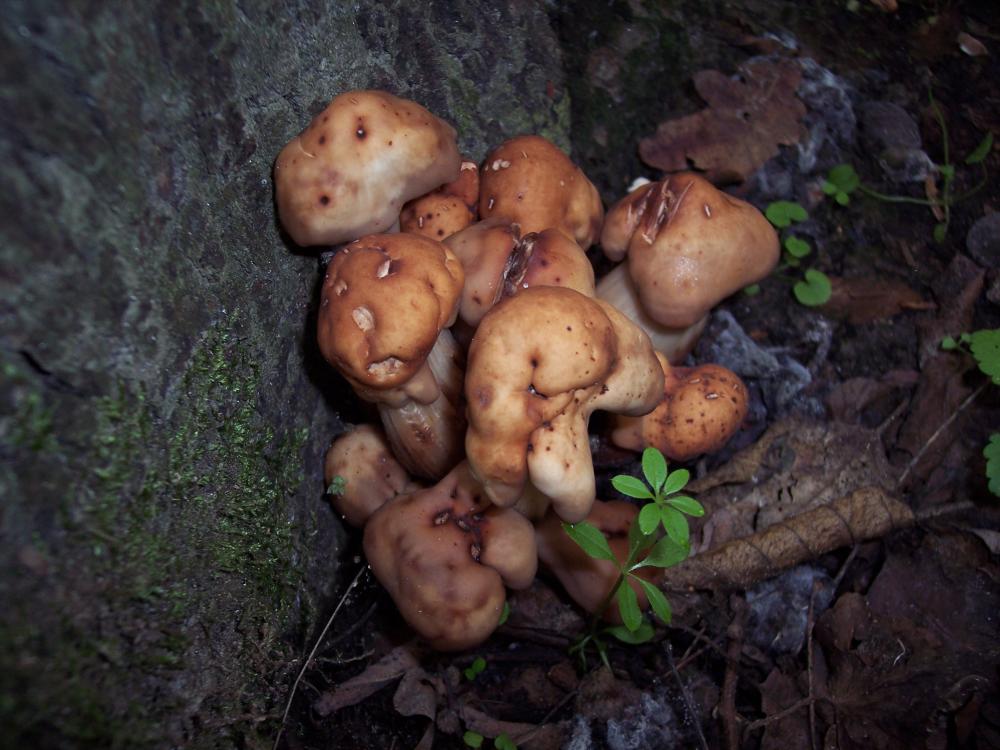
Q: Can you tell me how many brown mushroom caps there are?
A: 11